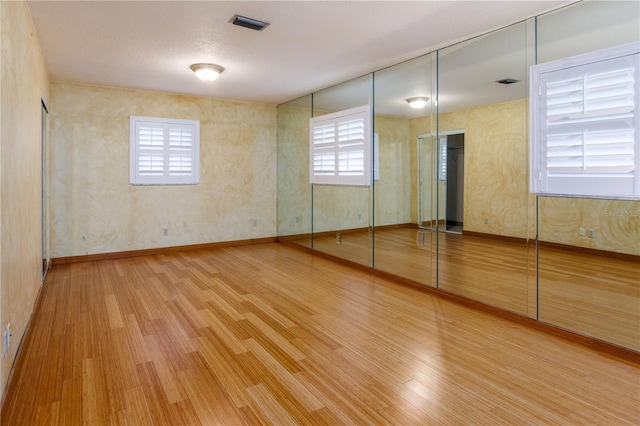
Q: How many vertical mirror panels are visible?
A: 5